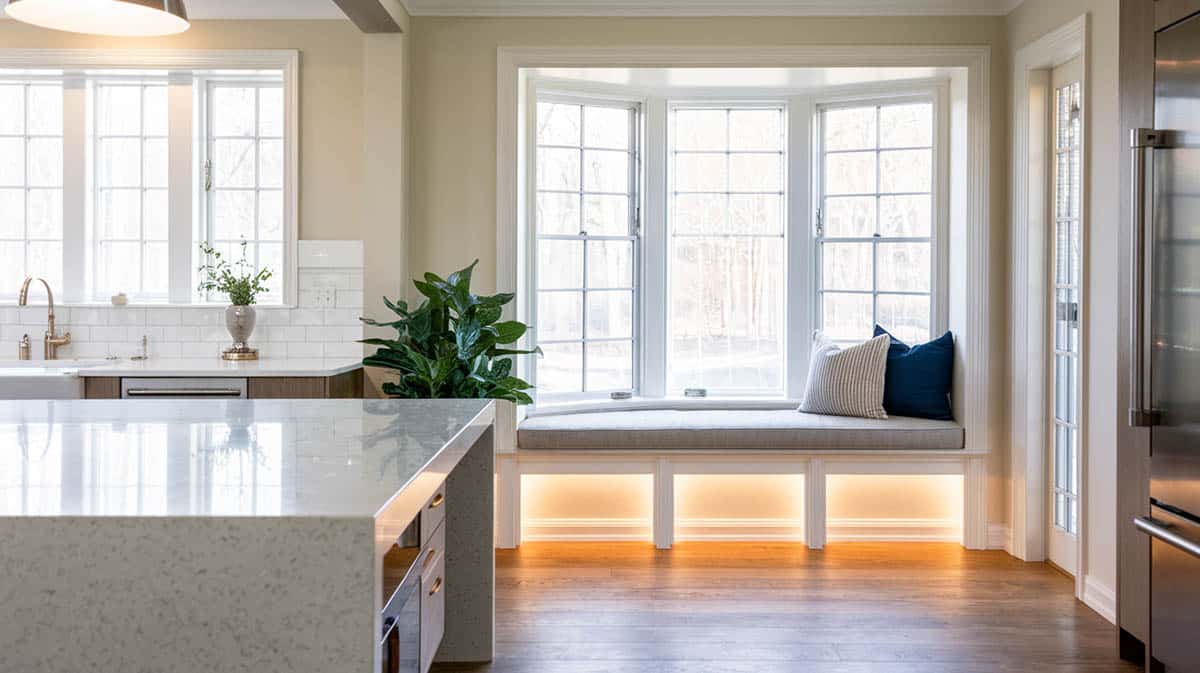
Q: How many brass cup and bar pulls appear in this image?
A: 3